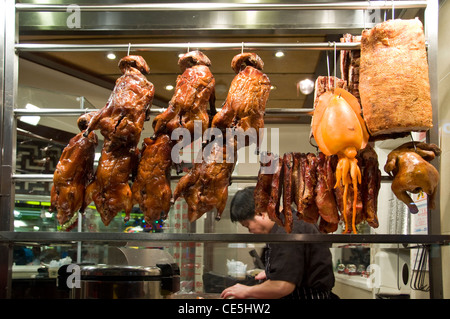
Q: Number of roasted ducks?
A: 7